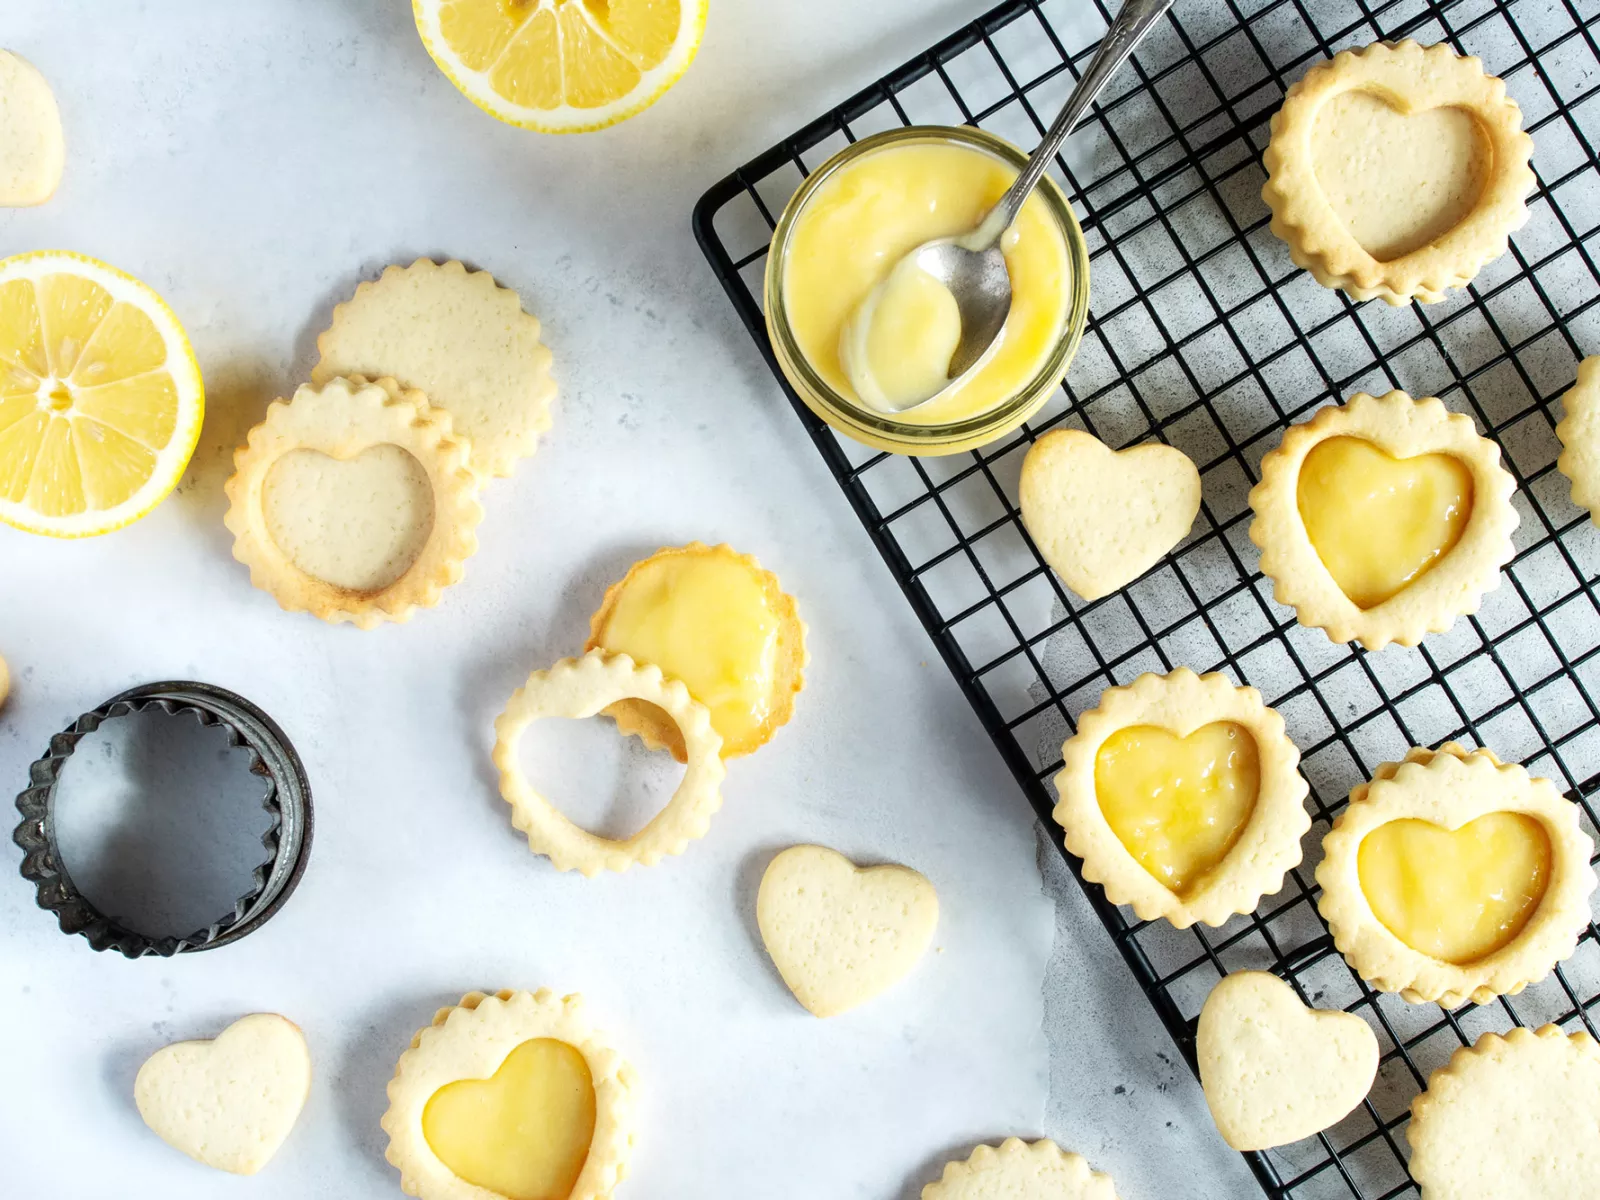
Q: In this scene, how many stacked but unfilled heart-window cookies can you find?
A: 2